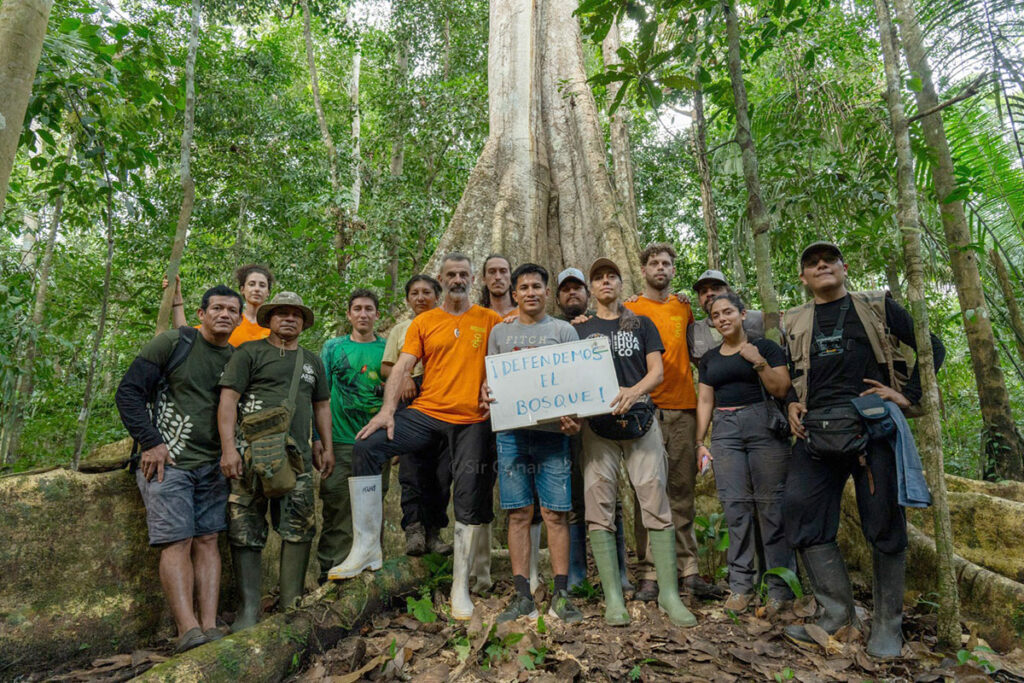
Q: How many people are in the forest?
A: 14